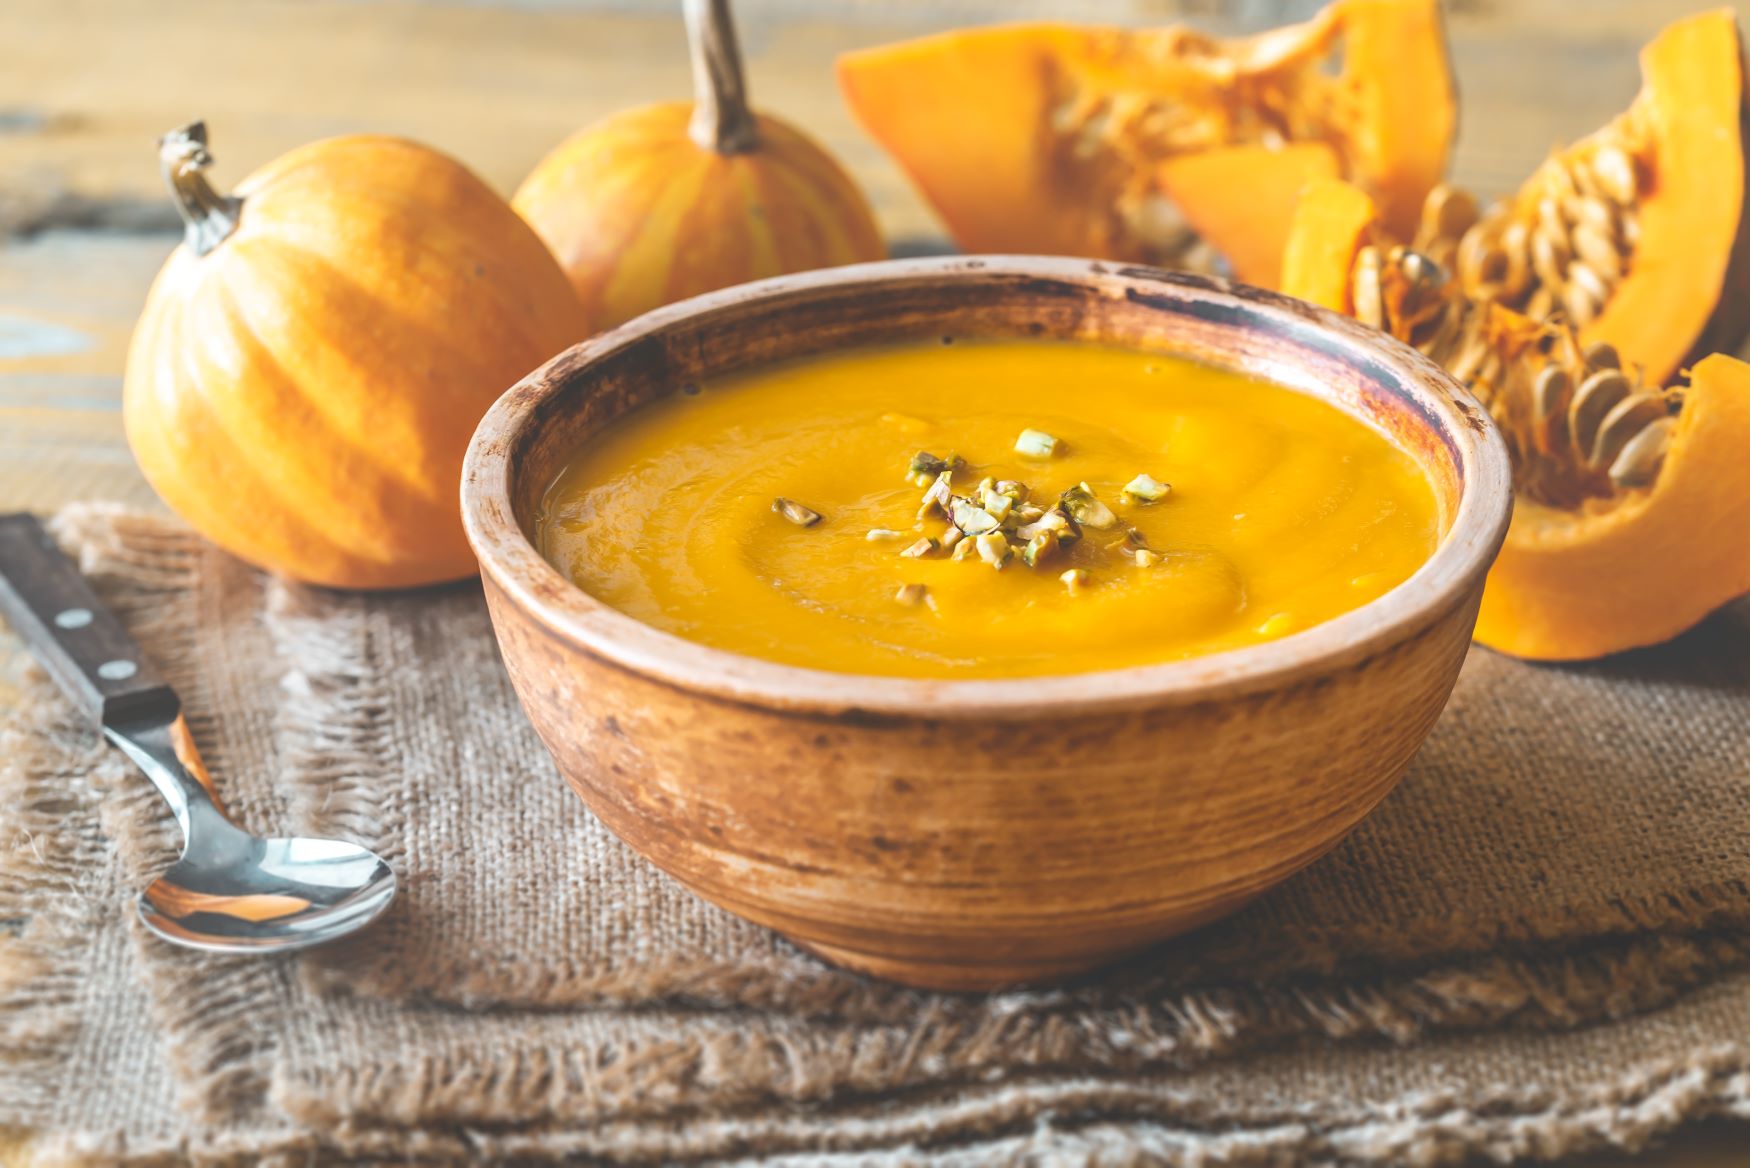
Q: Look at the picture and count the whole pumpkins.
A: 2